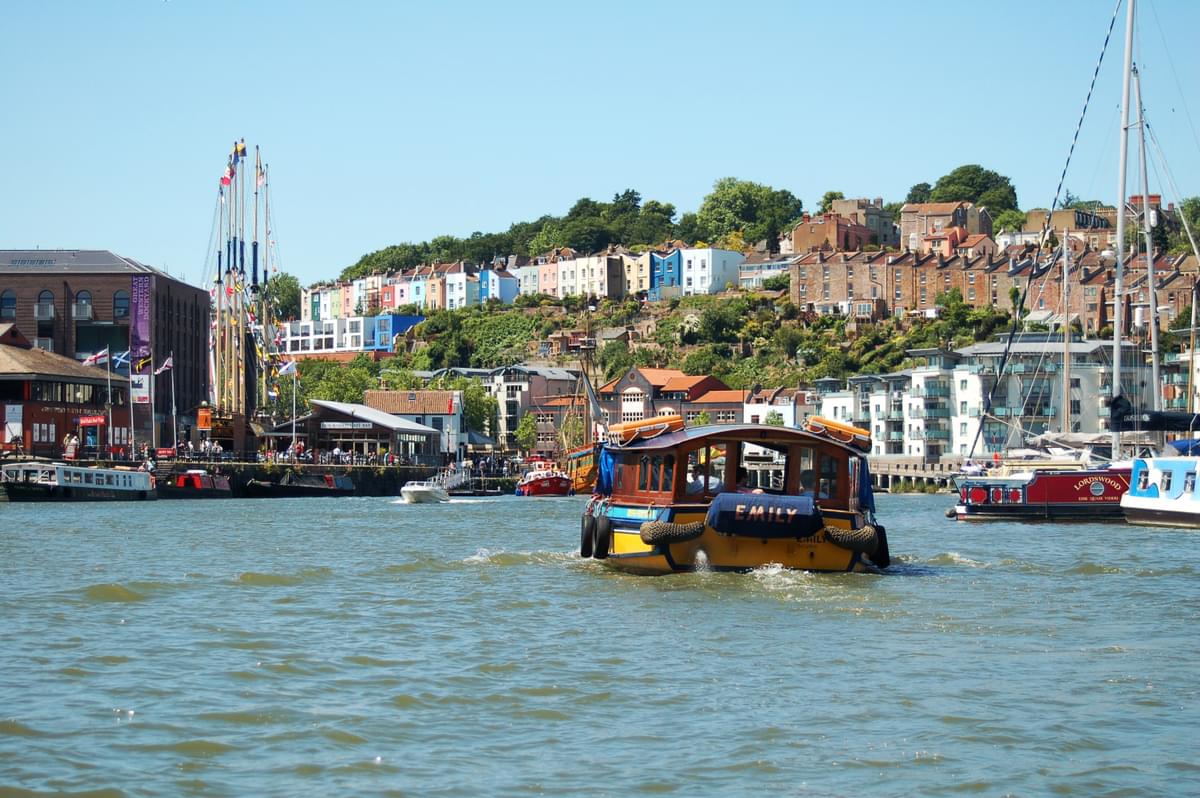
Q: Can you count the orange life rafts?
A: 2